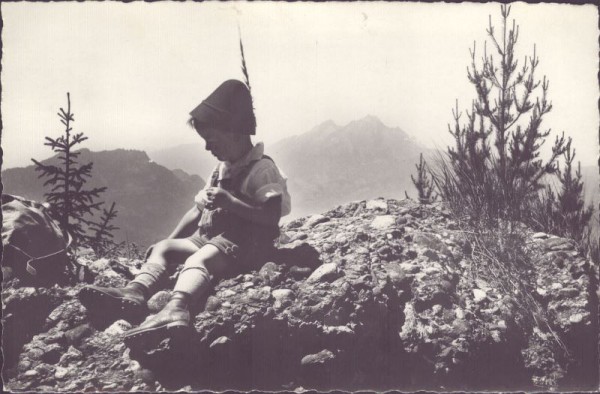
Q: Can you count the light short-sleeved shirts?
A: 1